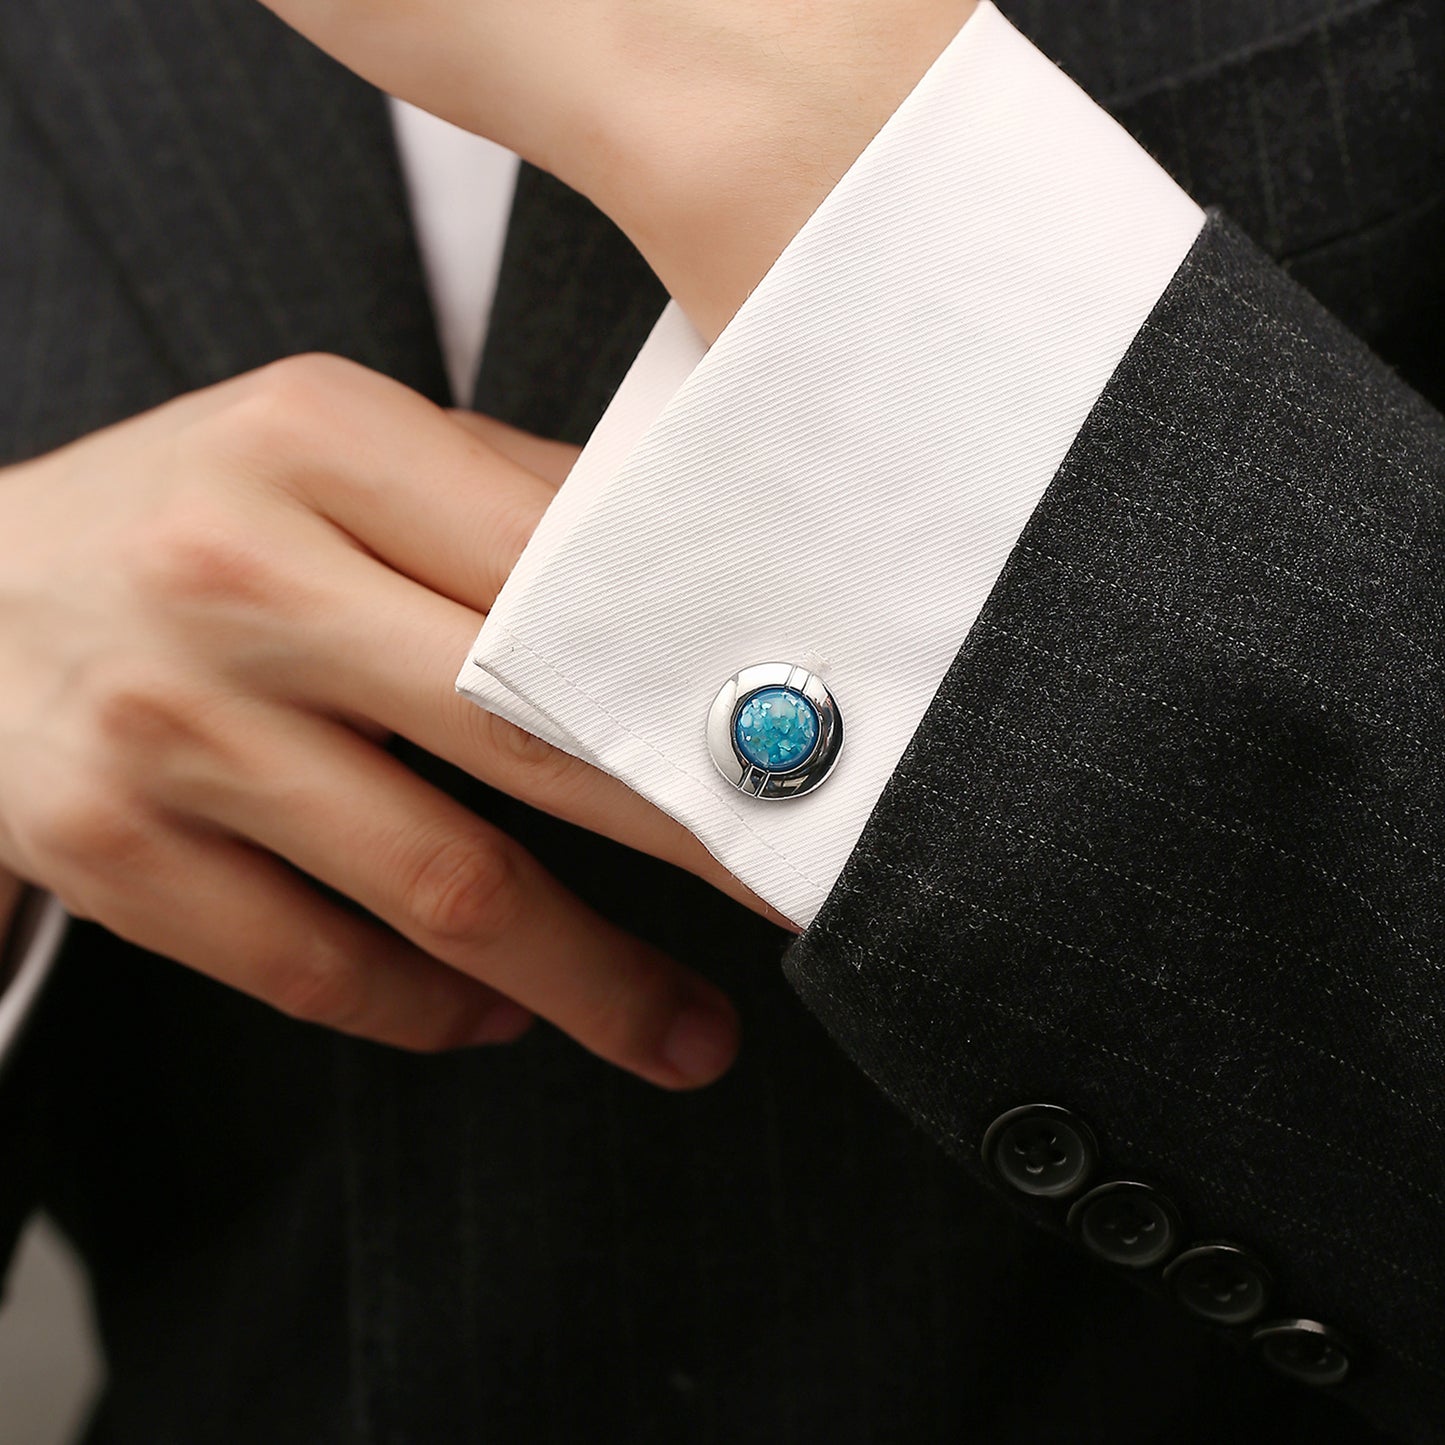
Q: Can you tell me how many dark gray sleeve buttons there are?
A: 4